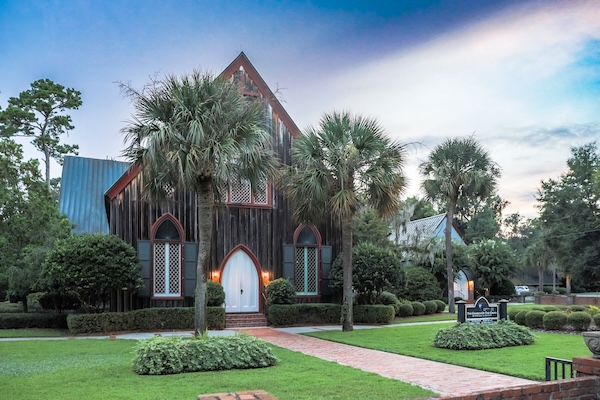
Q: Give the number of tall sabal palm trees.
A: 3